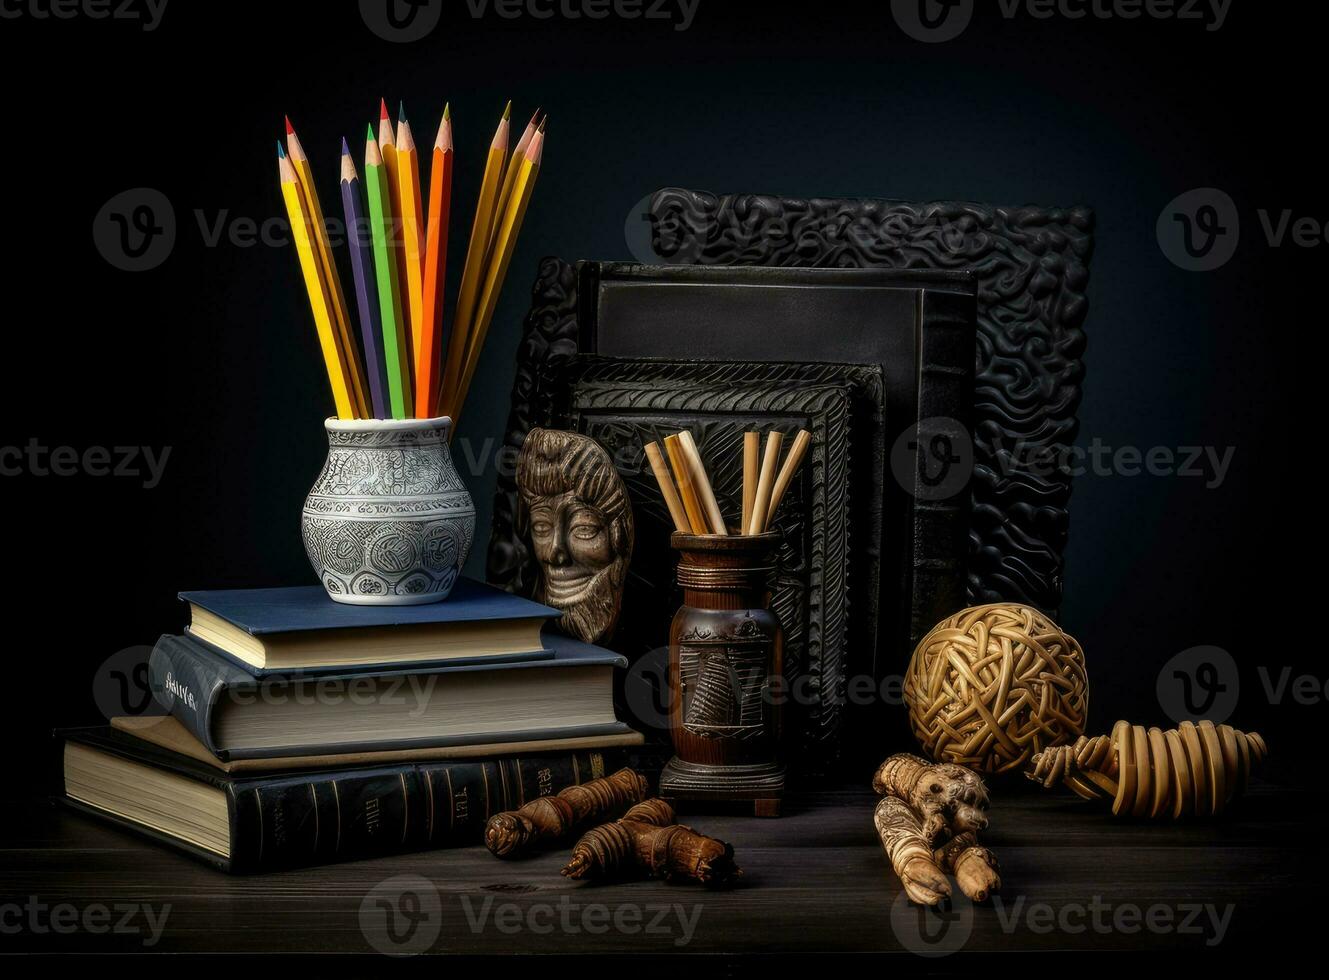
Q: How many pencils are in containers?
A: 10